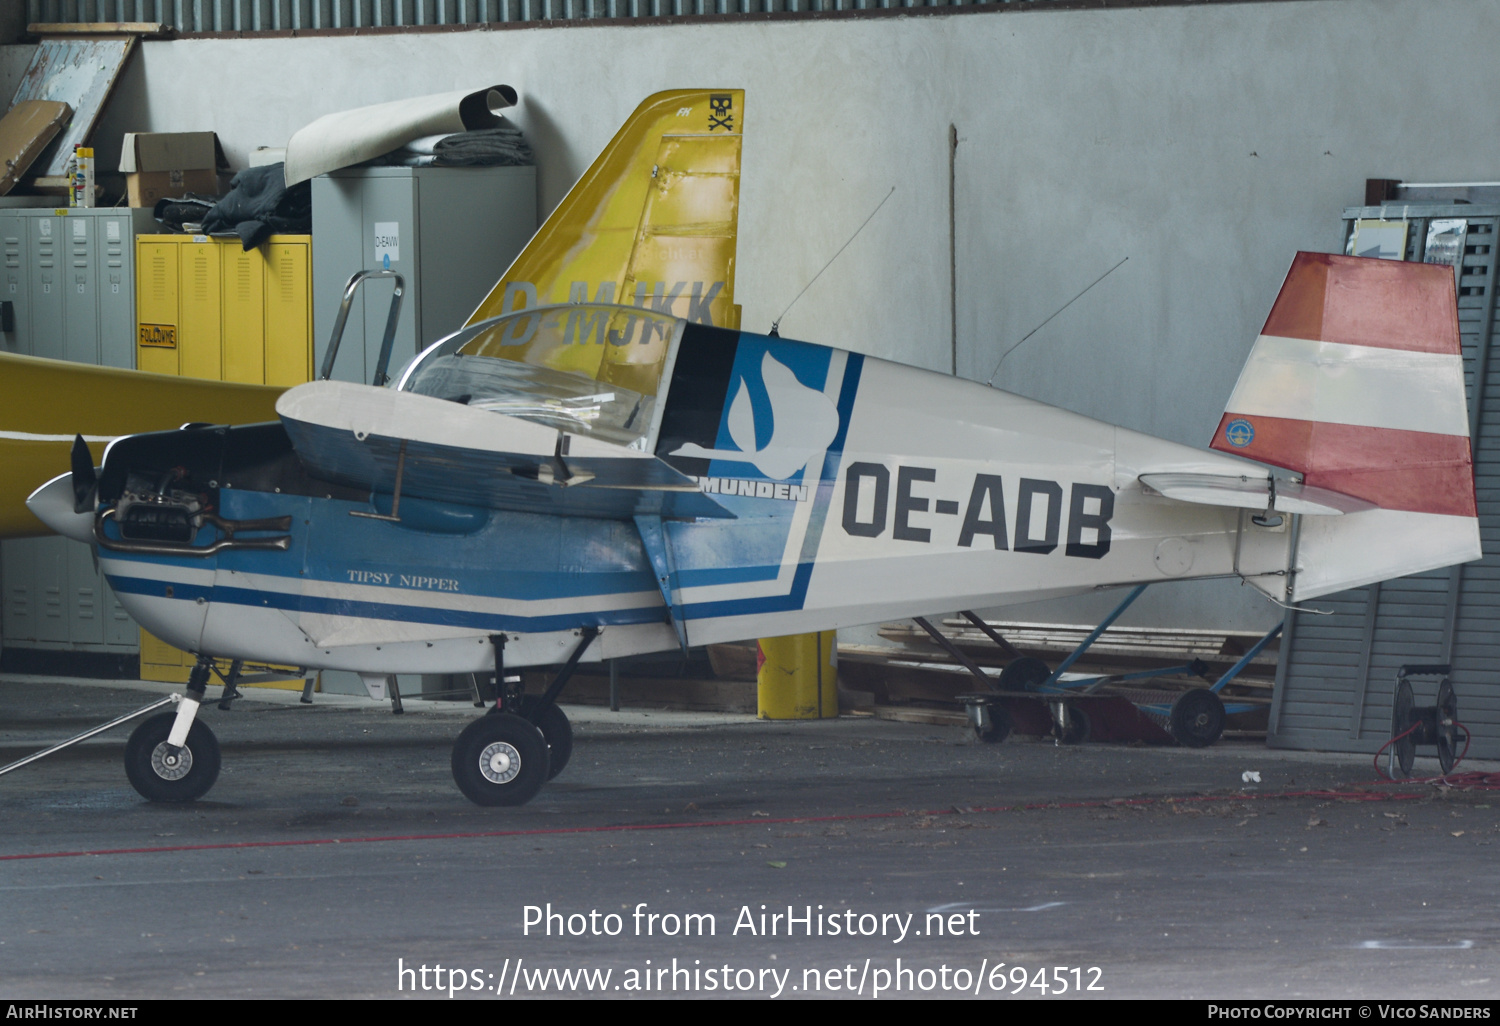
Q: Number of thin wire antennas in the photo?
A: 2